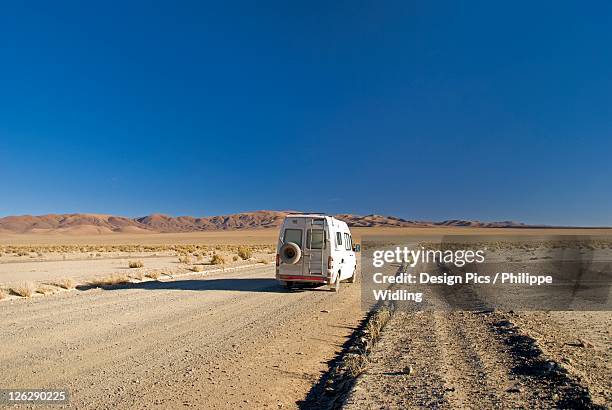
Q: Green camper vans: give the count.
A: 0